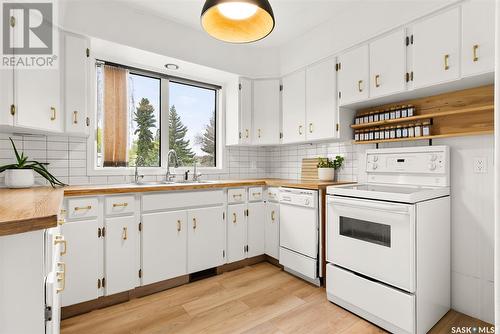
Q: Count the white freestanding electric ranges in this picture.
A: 1